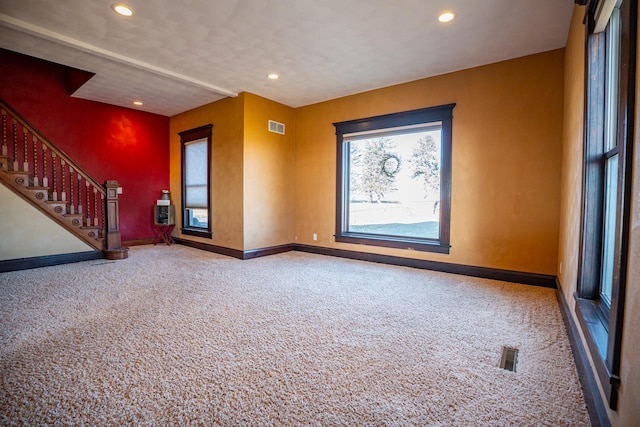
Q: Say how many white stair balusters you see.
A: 0